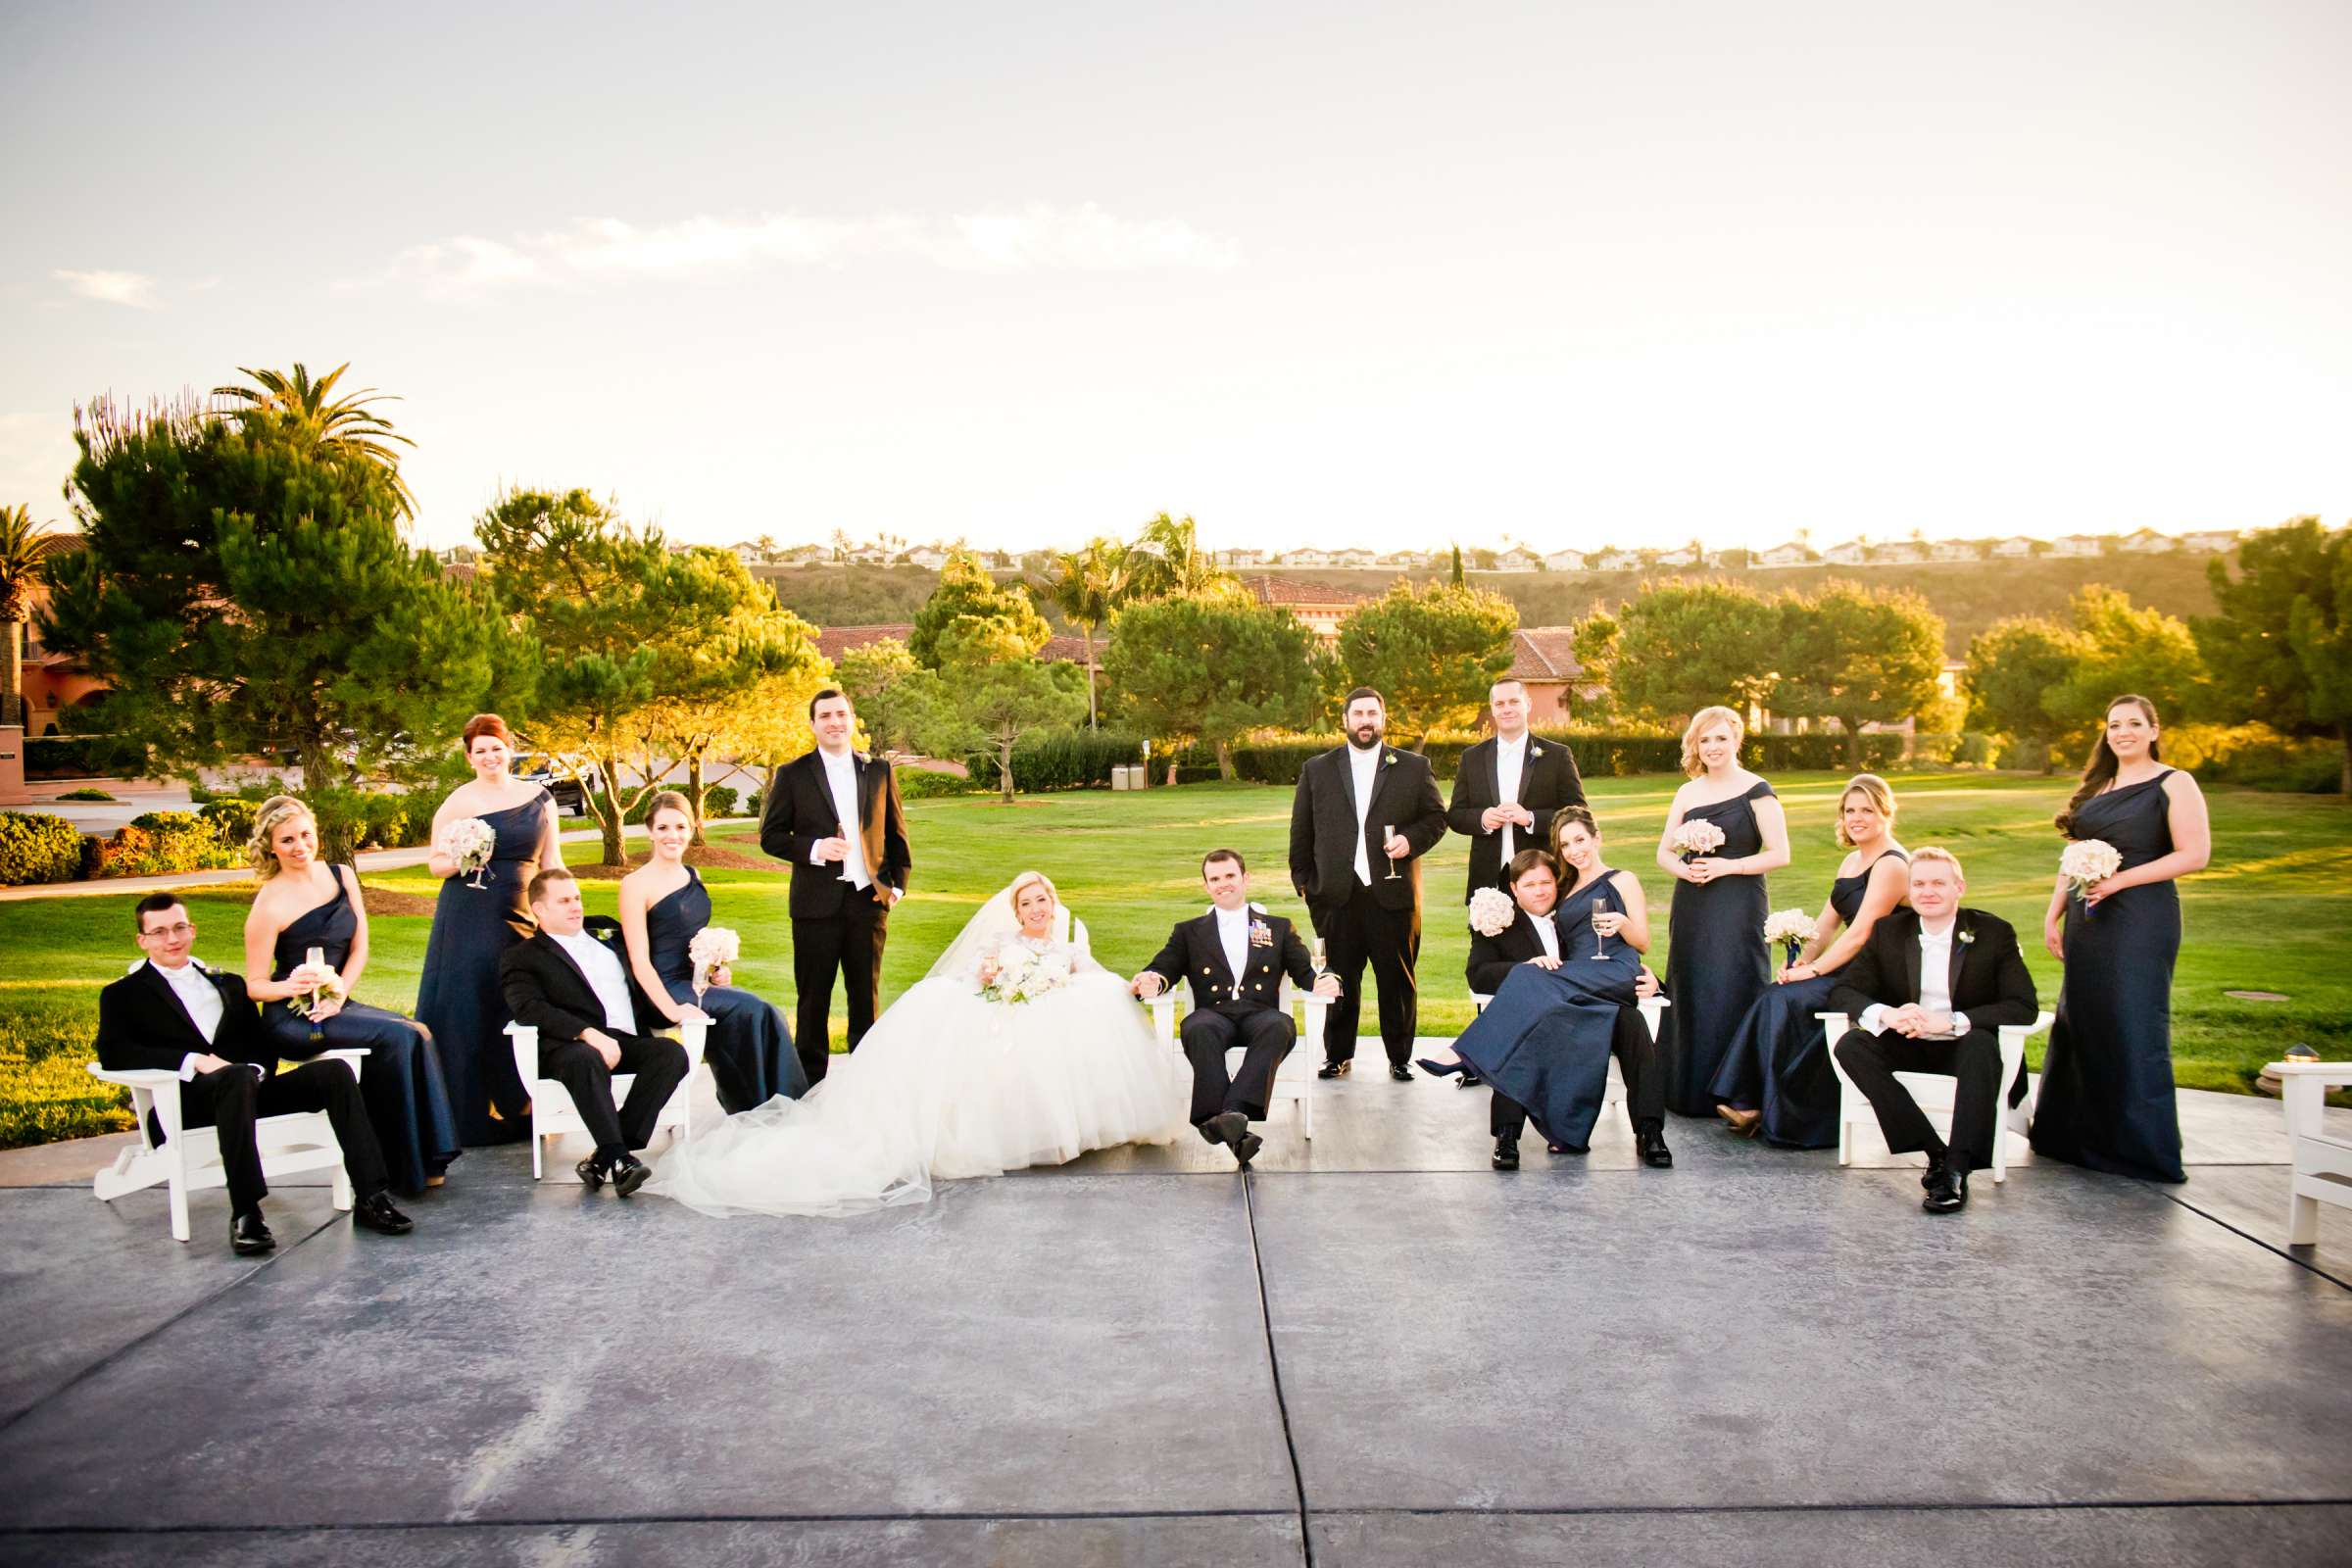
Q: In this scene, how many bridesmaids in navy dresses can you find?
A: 7